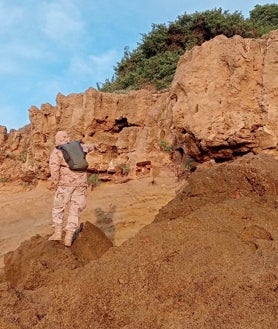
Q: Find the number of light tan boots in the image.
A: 2